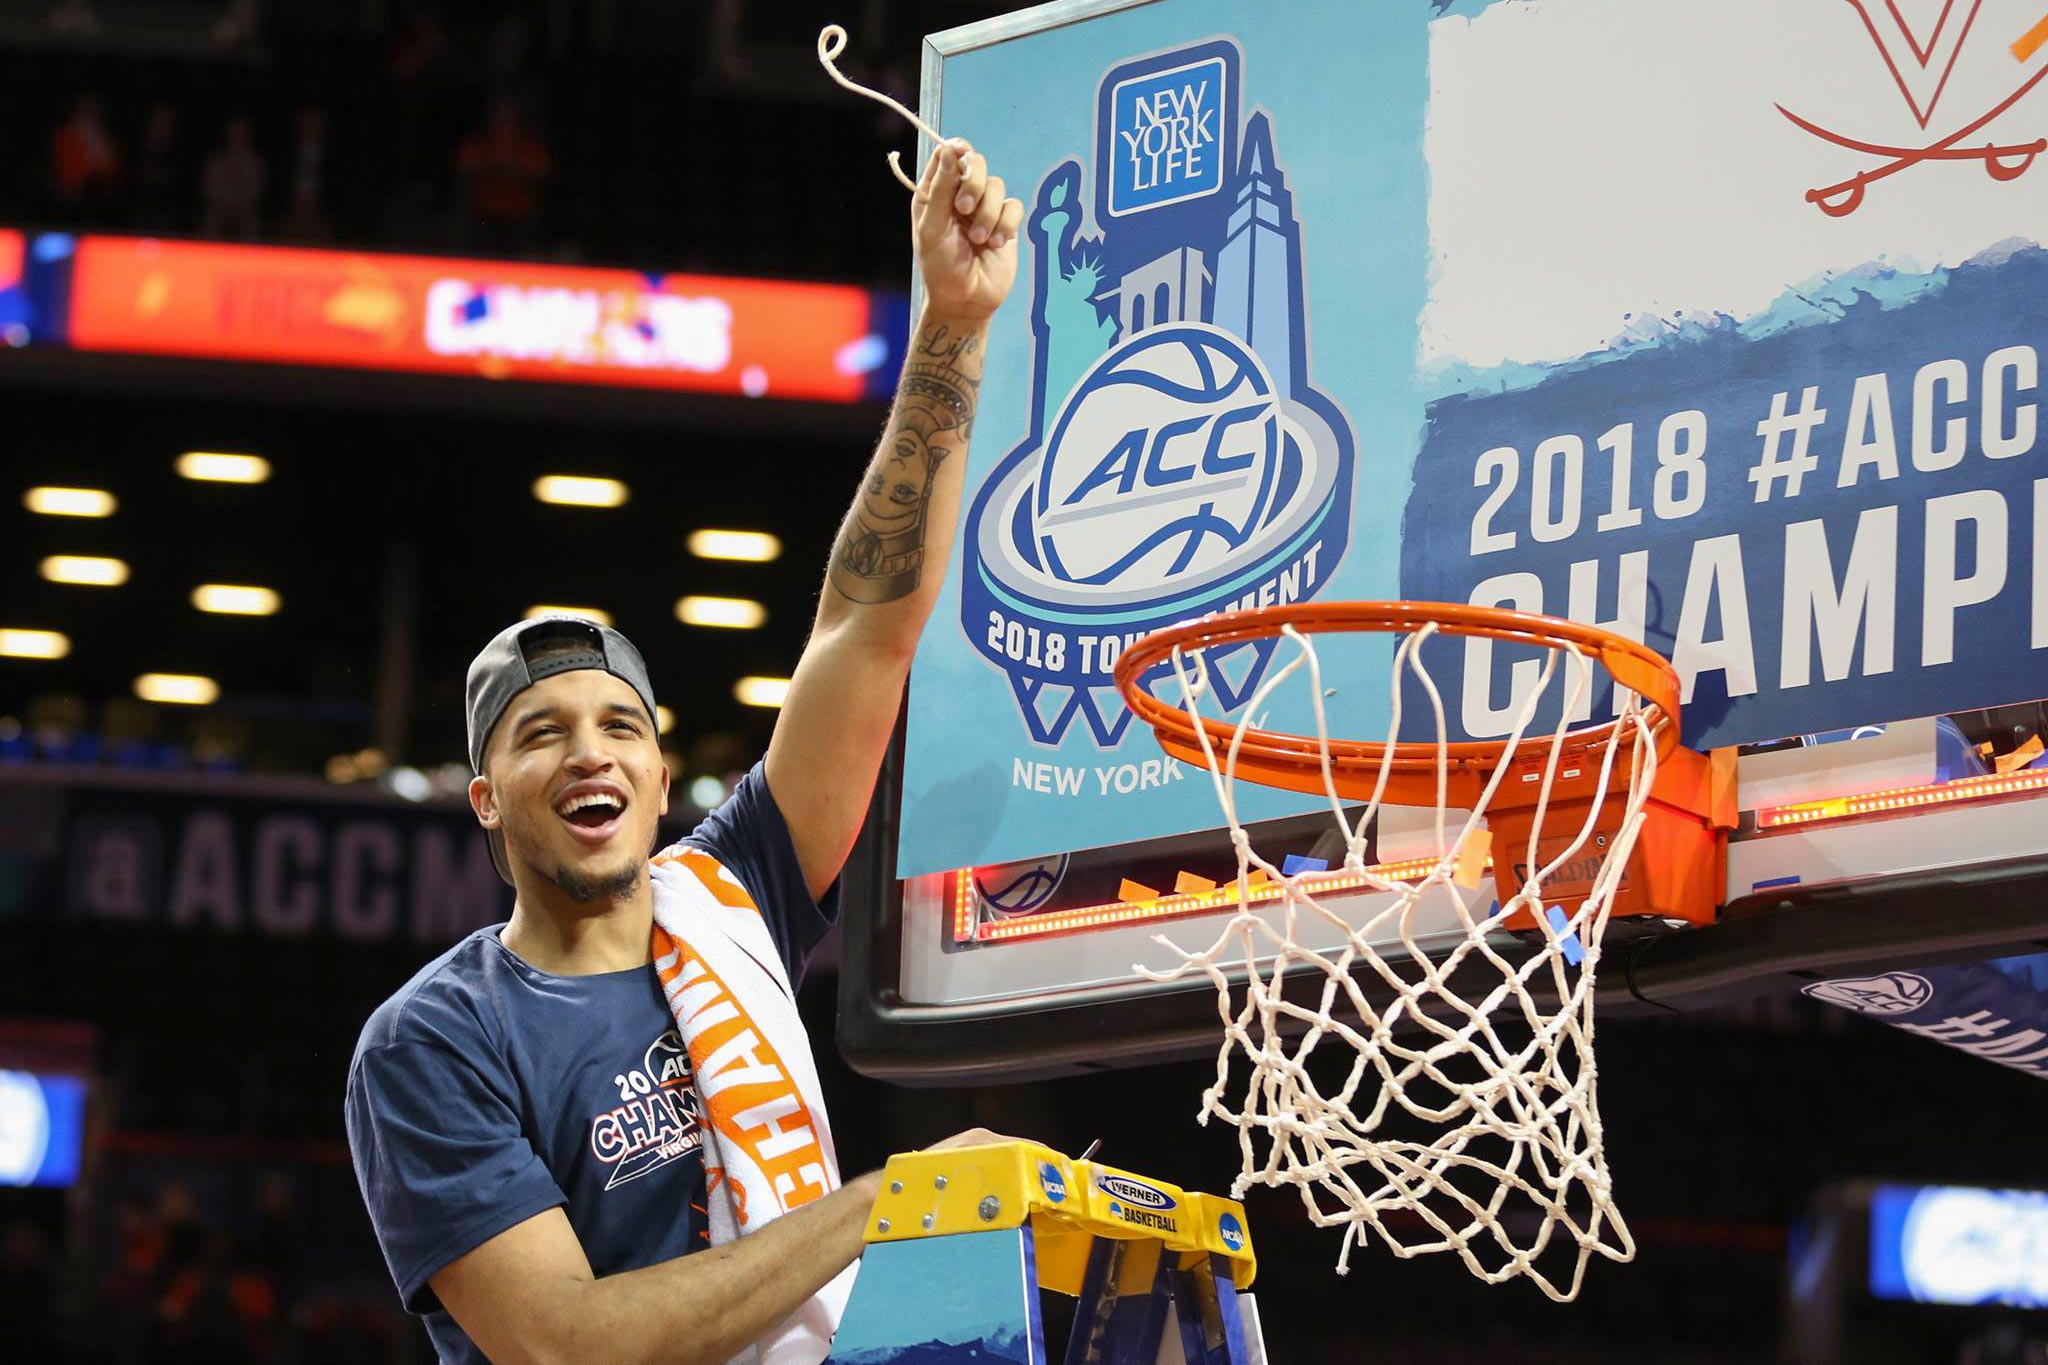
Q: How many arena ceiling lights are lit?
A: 12